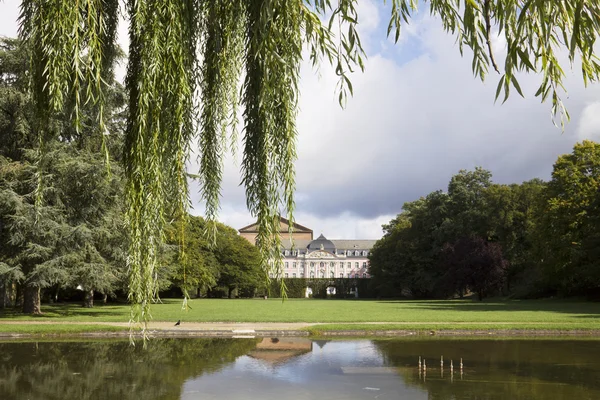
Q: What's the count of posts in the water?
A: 5